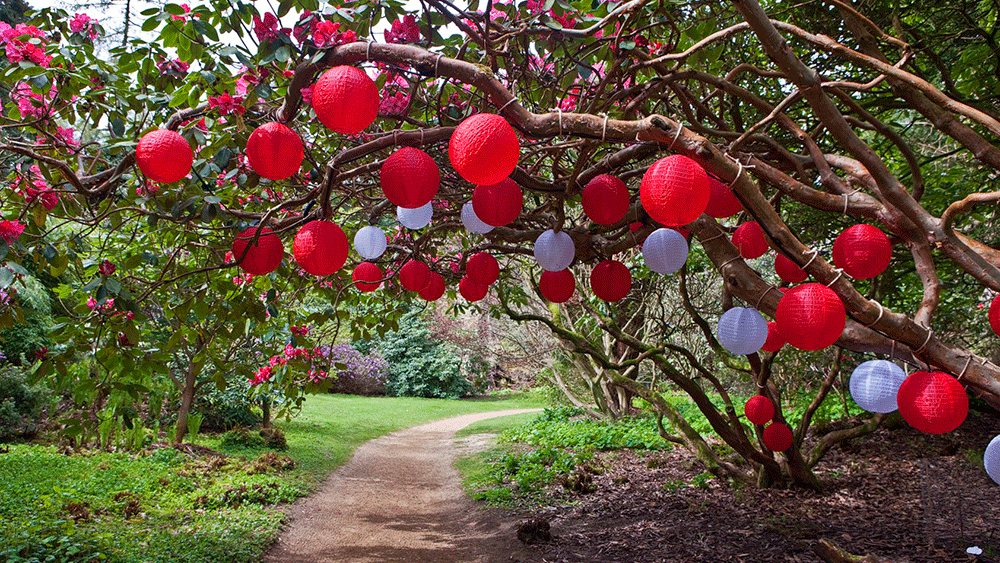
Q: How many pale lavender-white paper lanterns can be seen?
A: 8